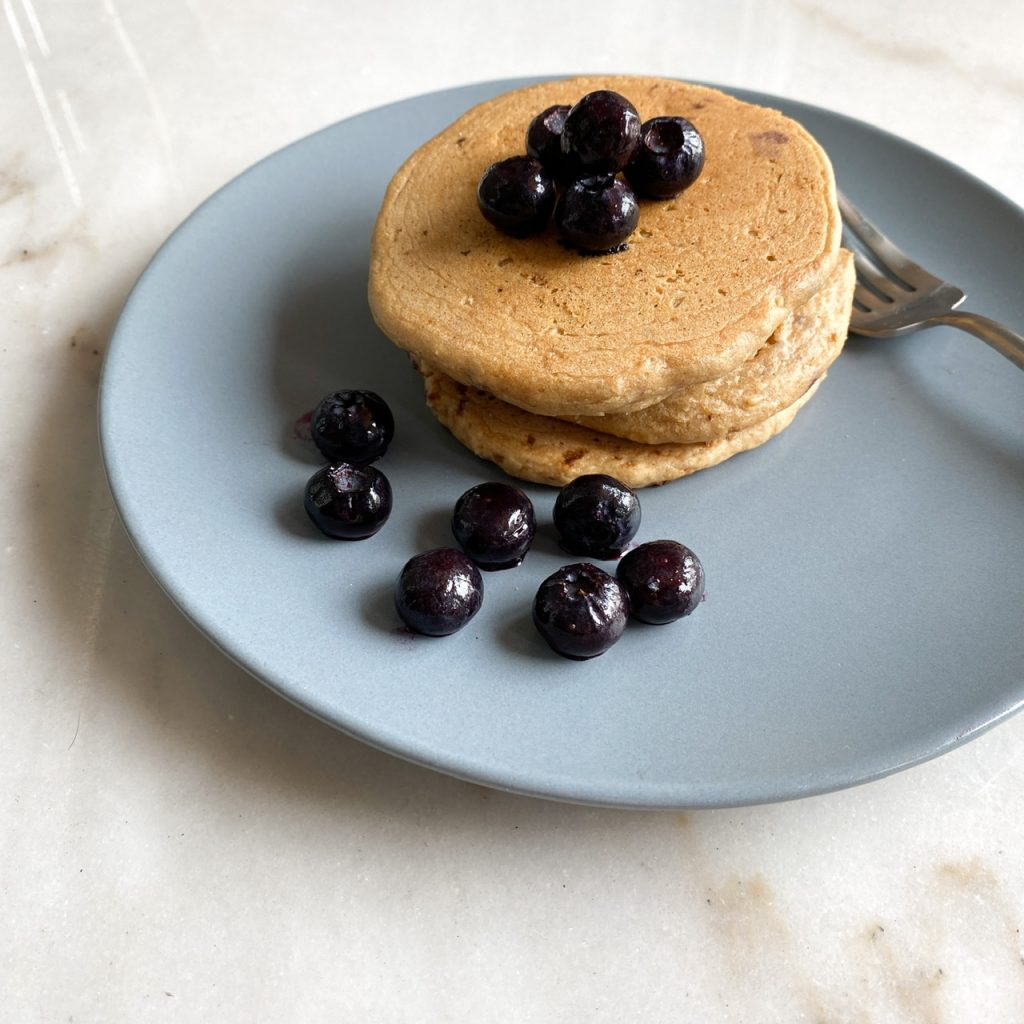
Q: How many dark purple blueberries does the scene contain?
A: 12